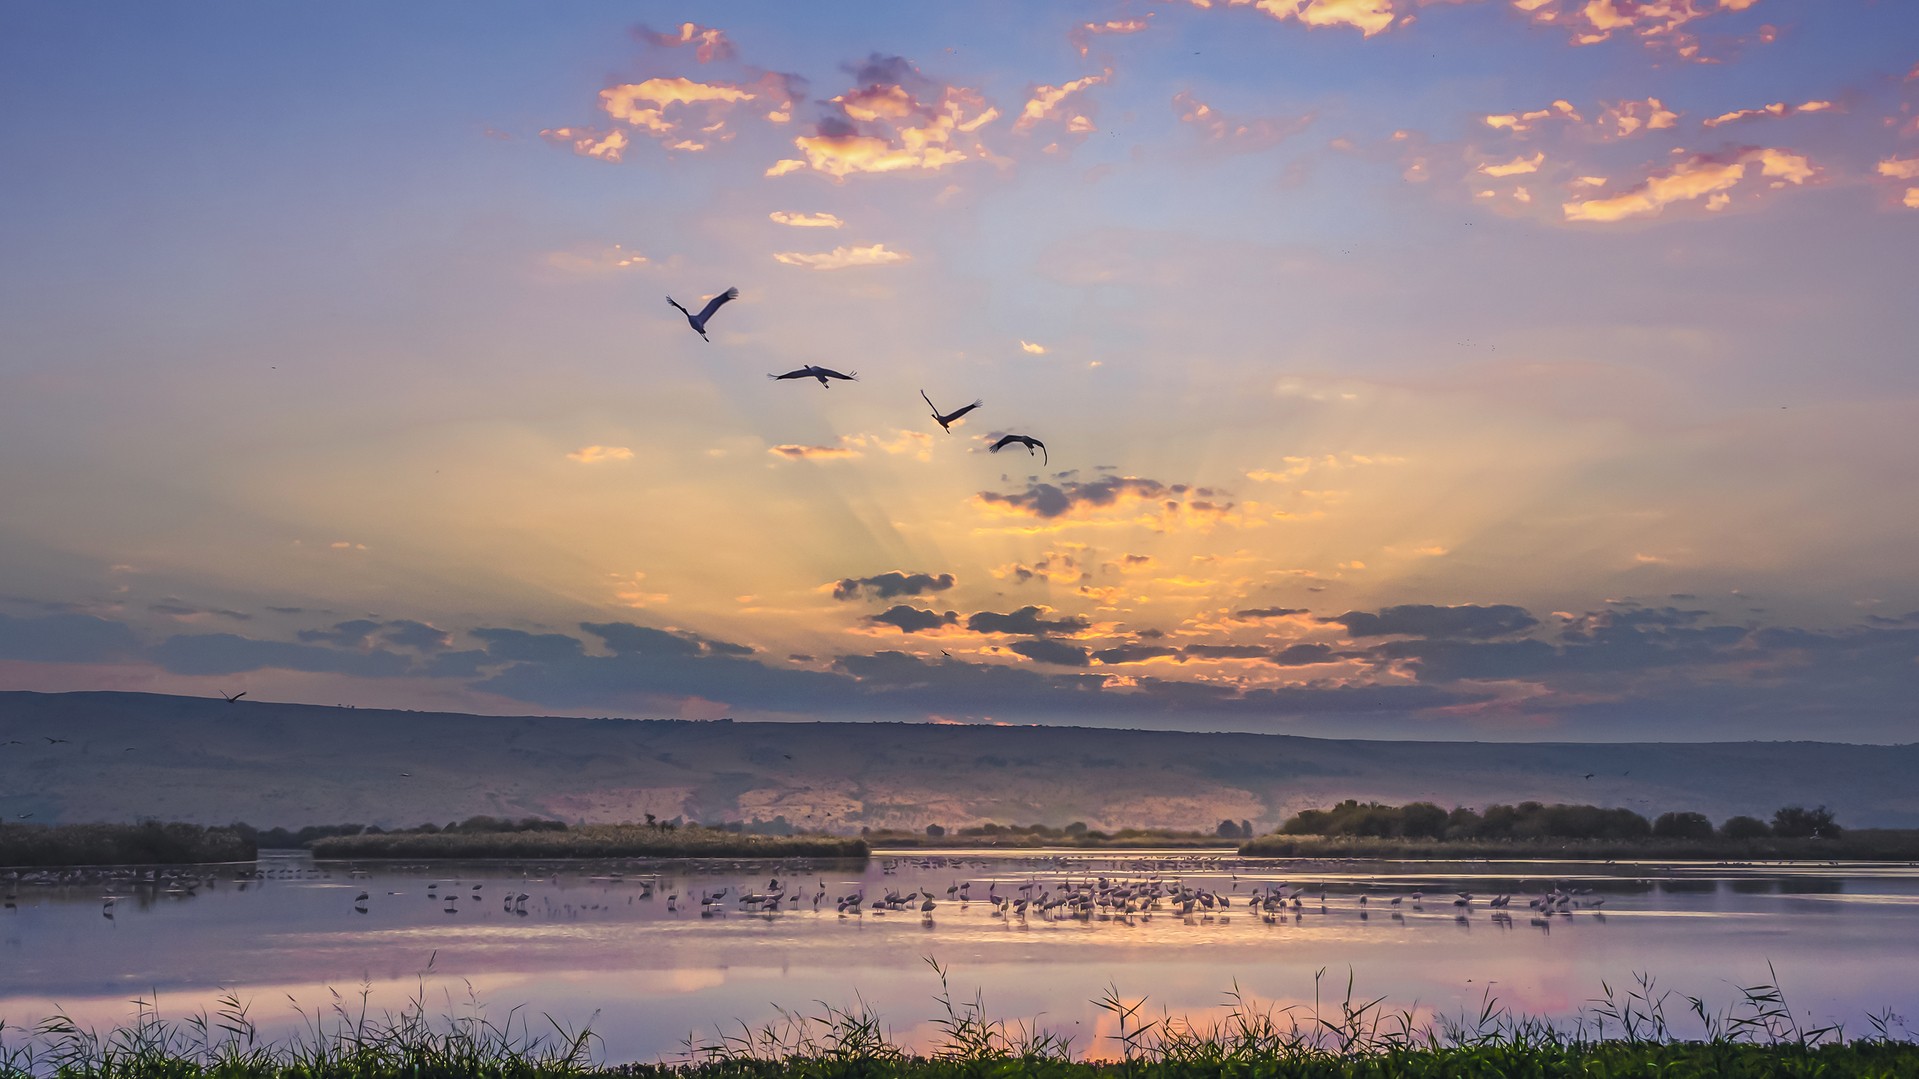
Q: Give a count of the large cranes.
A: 4